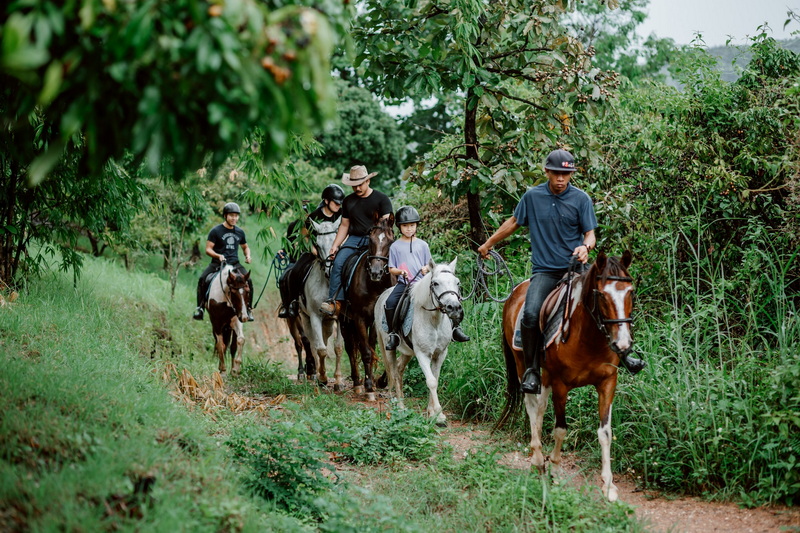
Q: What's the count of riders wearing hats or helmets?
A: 5